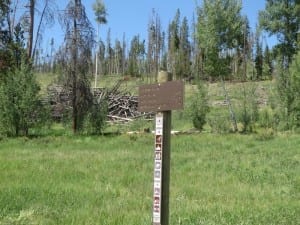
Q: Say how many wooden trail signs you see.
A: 1